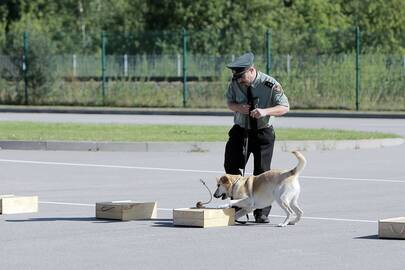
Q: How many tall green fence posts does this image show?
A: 5